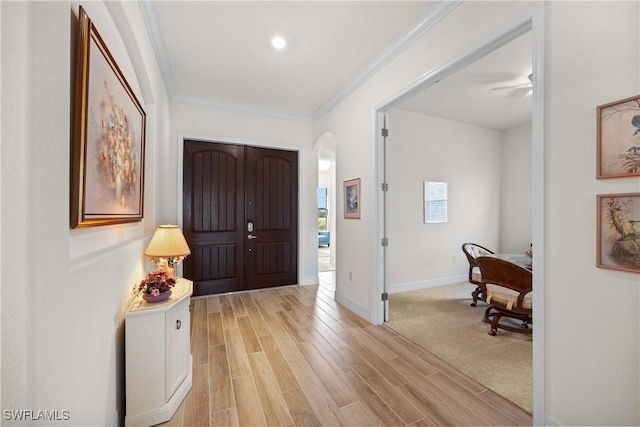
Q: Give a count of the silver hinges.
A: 4